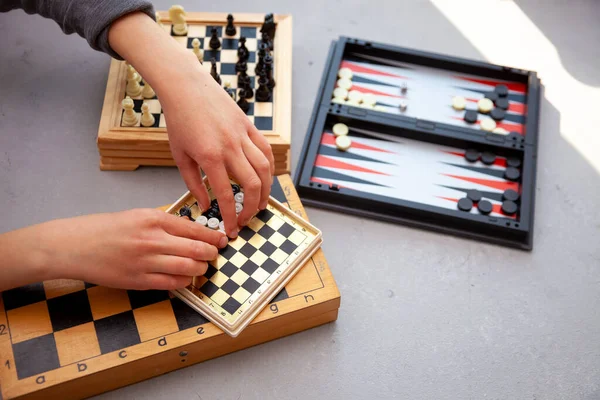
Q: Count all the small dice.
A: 2